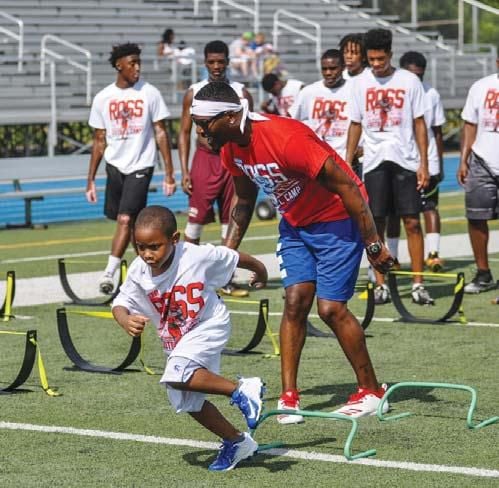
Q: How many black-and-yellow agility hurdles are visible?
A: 7